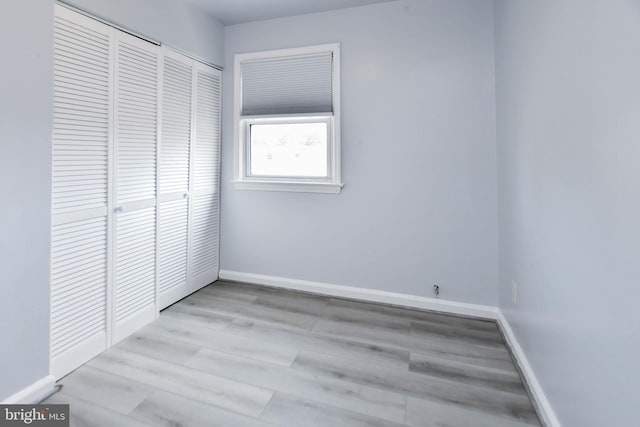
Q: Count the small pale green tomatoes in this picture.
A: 0